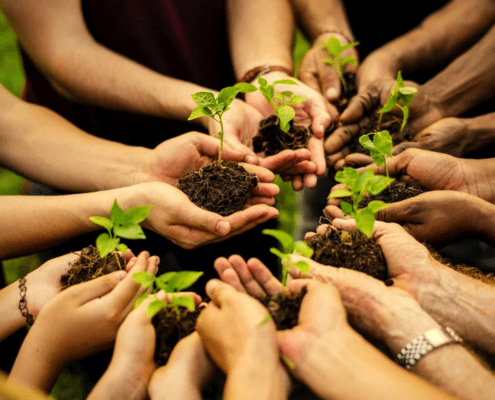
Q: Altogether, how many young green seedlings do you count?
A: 9